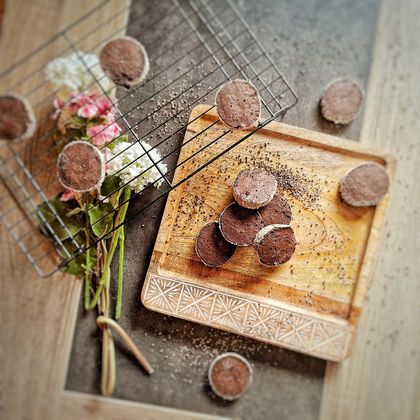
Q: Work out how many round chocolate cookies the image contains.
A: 12